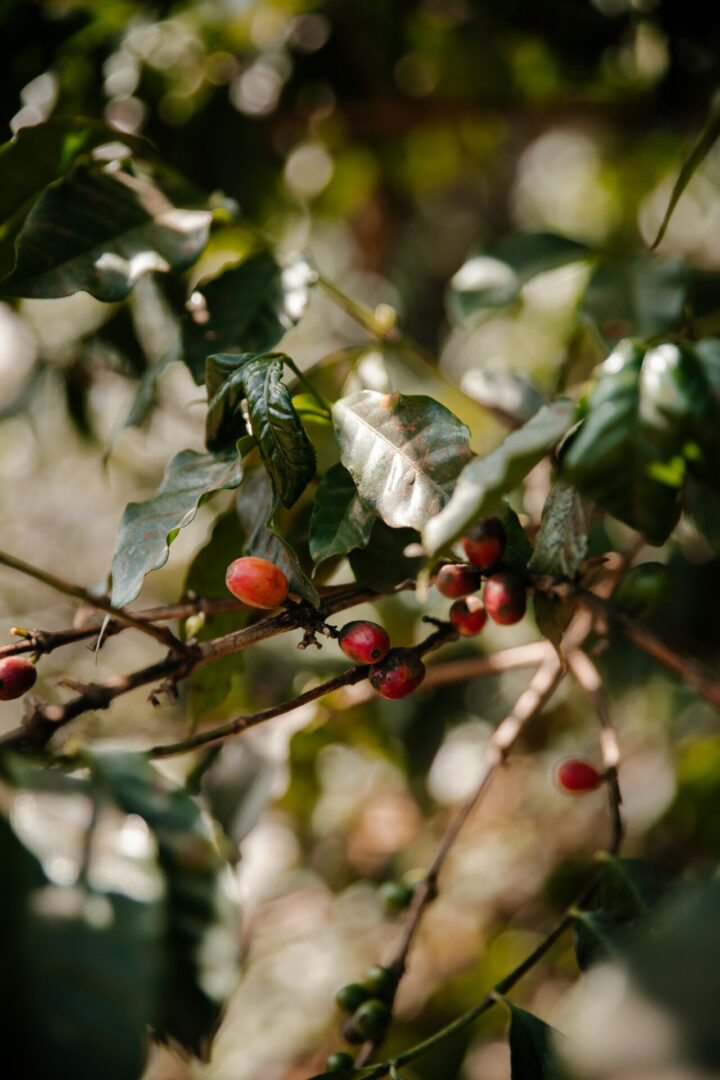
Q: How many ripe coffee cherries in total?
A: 9